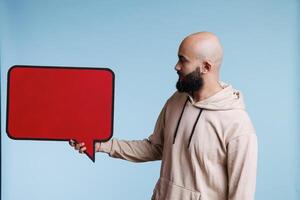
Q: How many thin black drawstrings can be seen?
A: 2